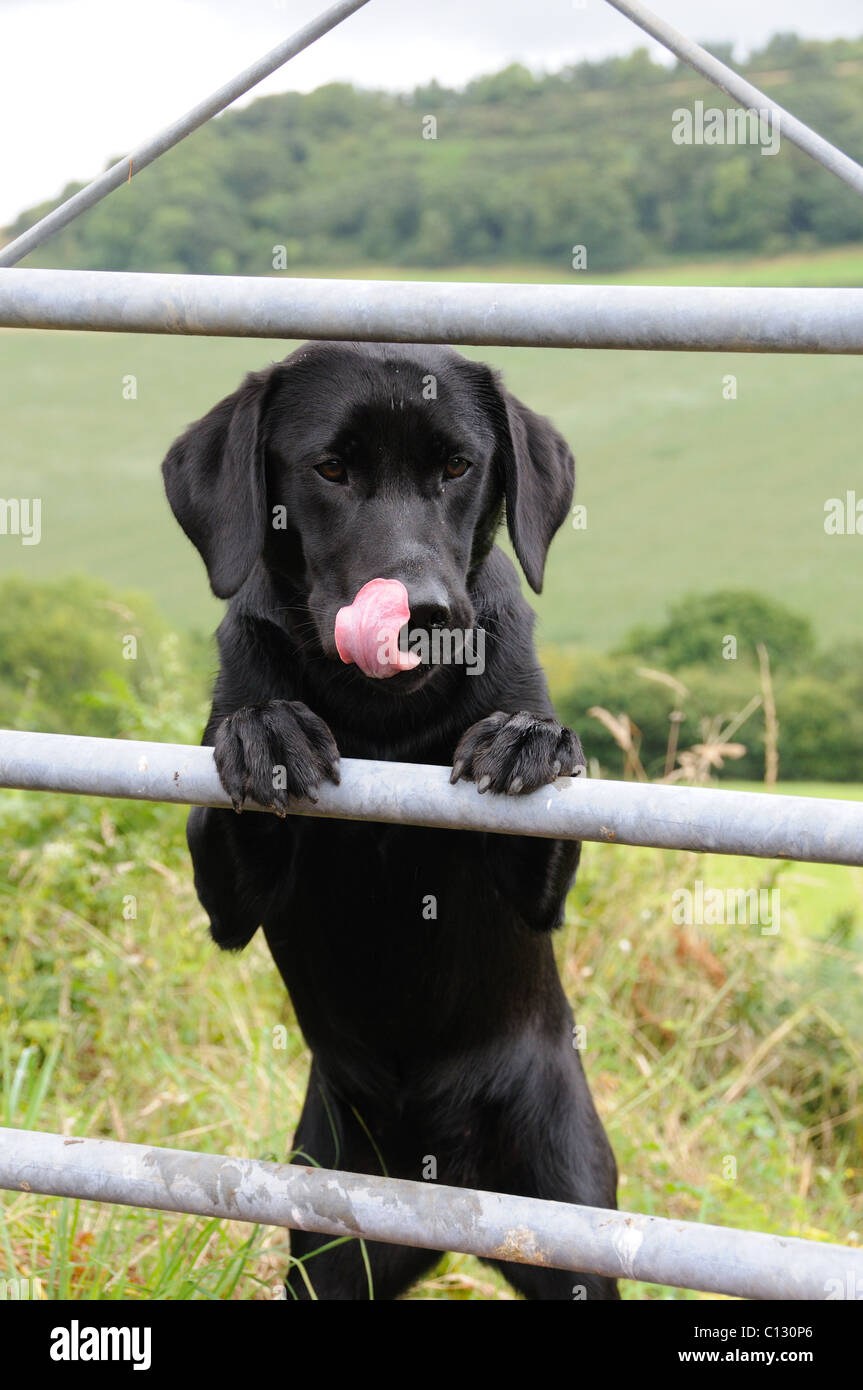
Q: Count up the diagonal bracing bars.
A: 2